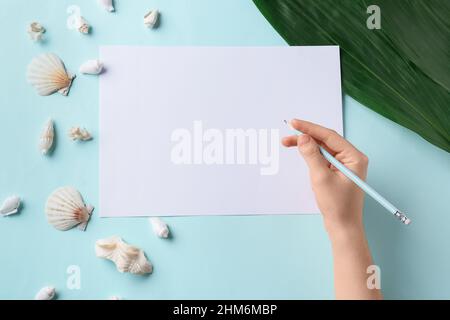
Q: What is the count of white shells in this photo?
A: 14